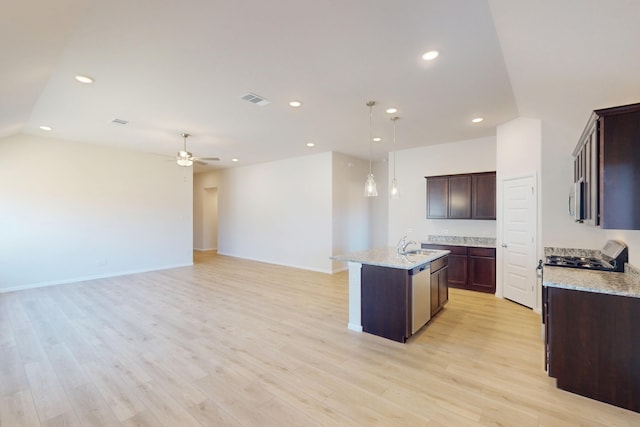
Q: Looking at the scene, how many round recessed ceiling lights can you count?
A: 9